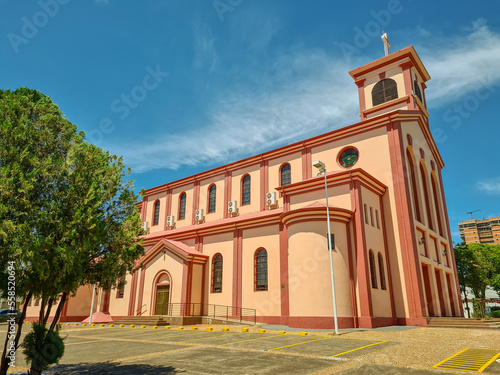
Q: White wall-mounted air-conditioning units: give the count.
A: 5